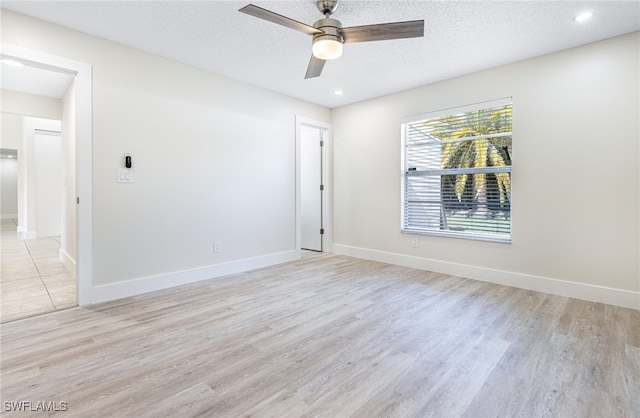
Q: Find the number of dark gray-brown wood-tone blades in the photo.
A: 3